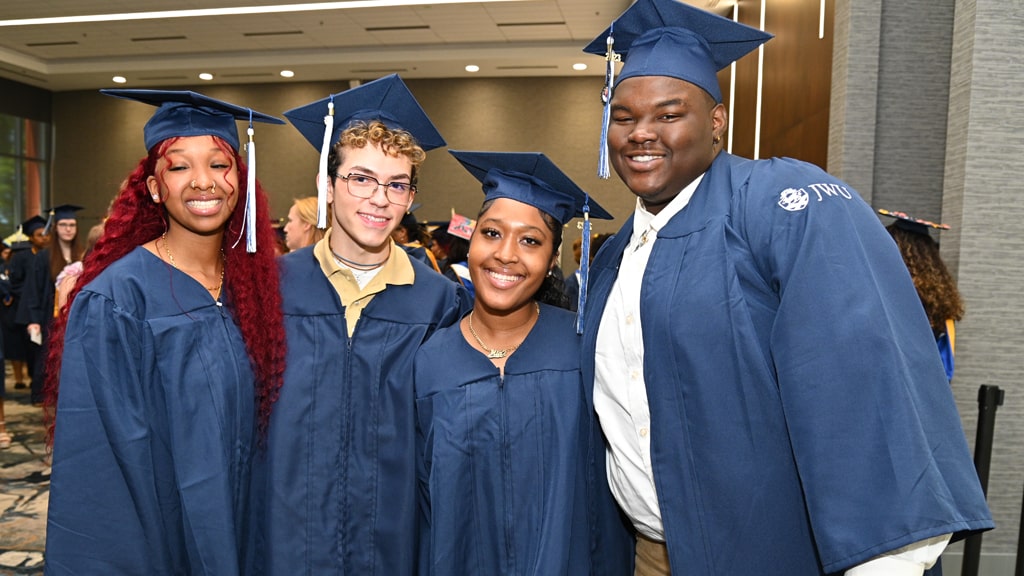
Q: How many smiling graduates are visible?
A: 4